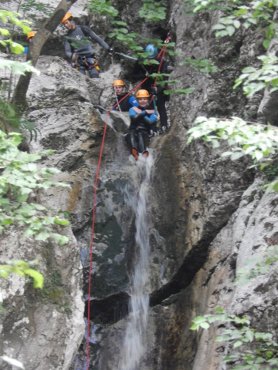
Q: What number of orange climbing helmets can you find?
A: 4